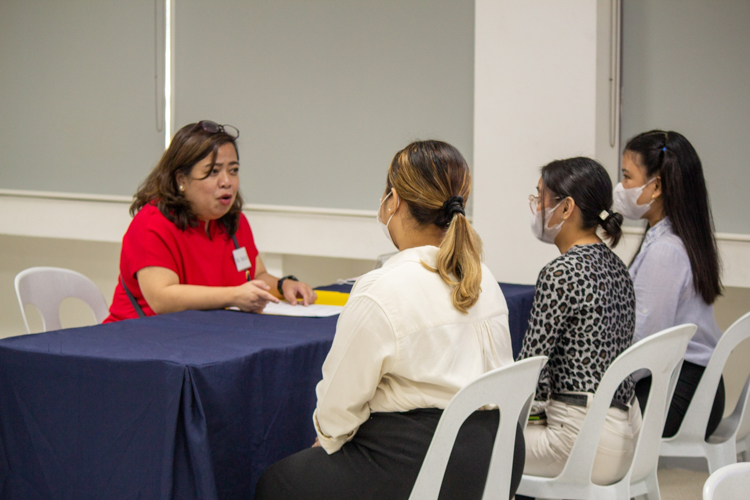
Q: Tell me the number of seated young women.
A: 3